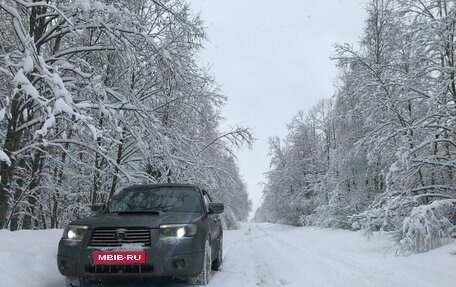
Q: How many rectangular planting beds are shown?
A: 0